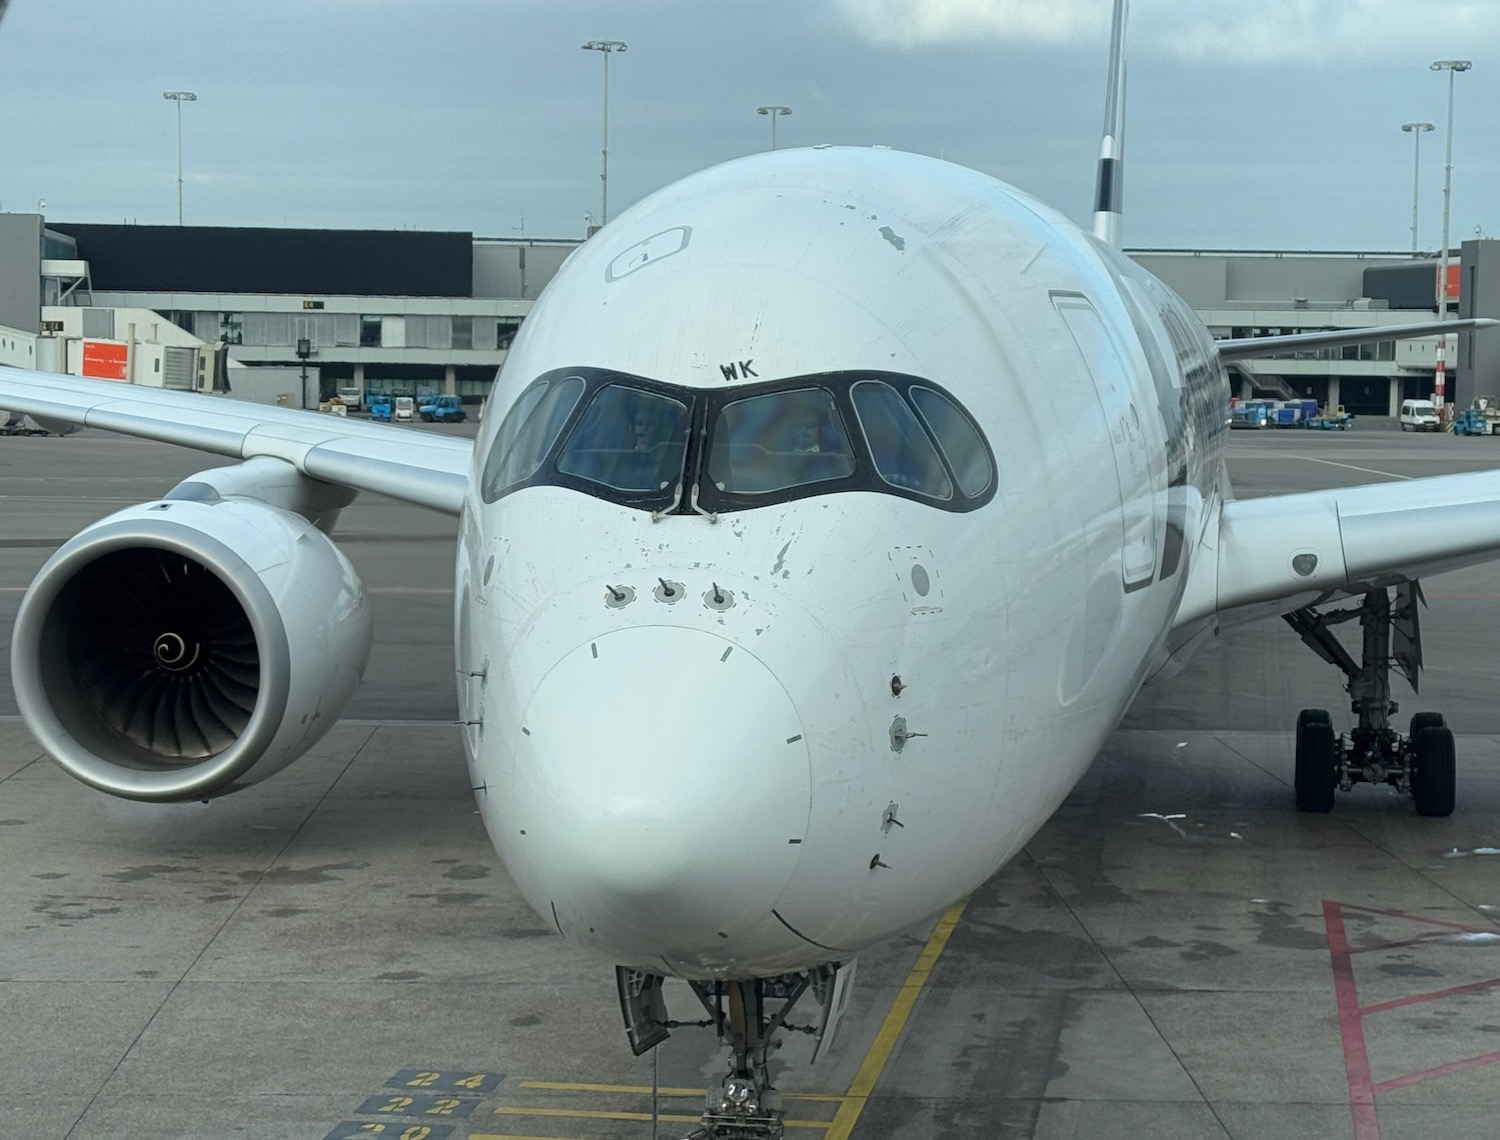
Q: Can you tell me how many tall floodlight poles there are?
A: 5